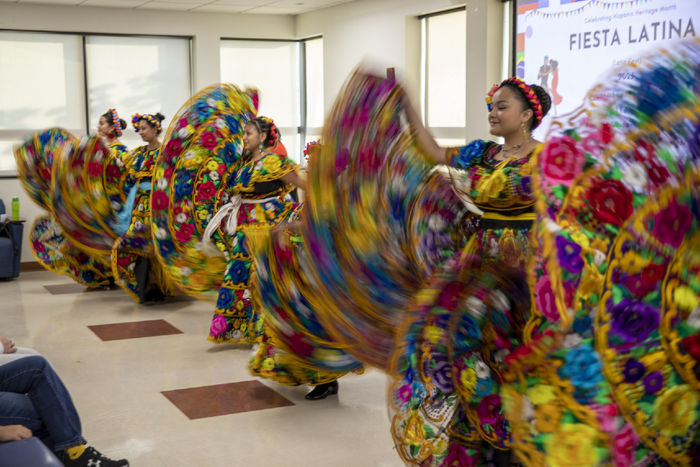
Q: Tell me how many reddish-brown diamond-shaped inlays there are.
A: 3